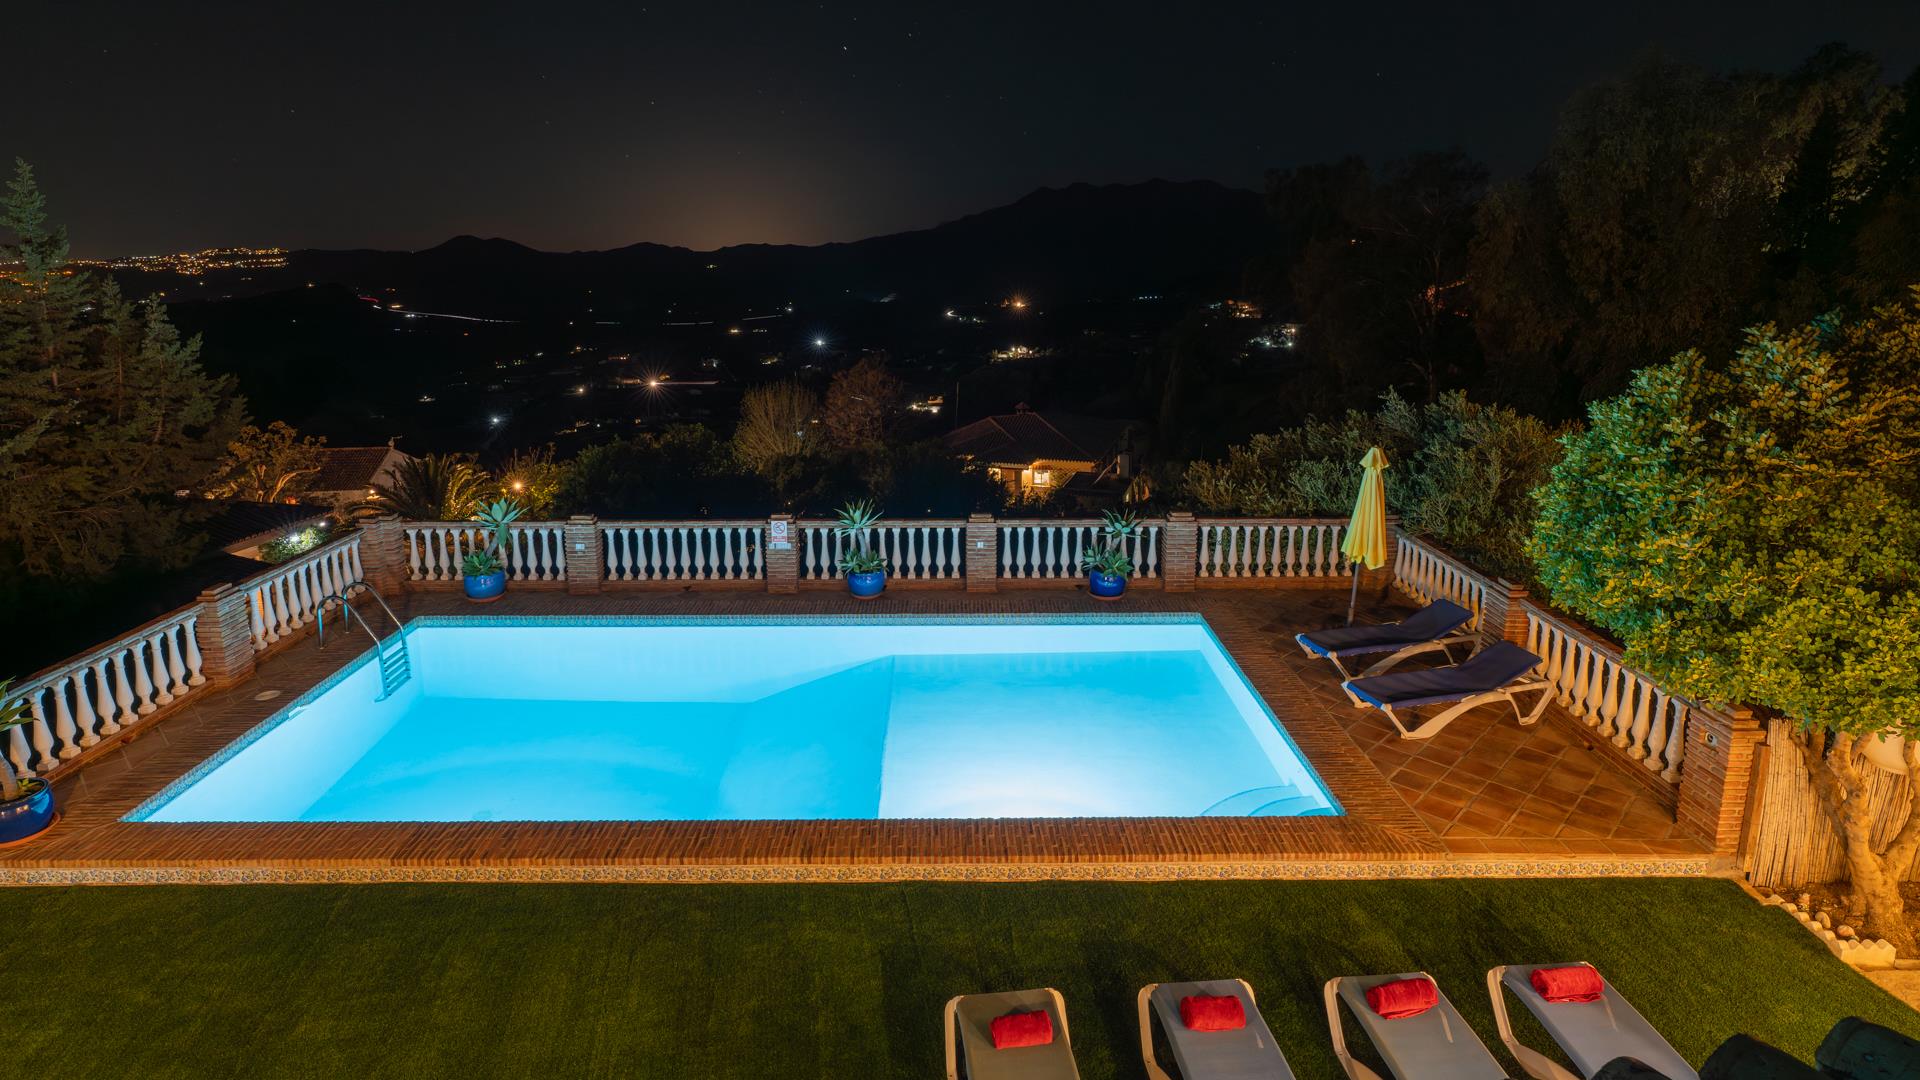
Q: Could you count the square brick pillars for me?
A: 9